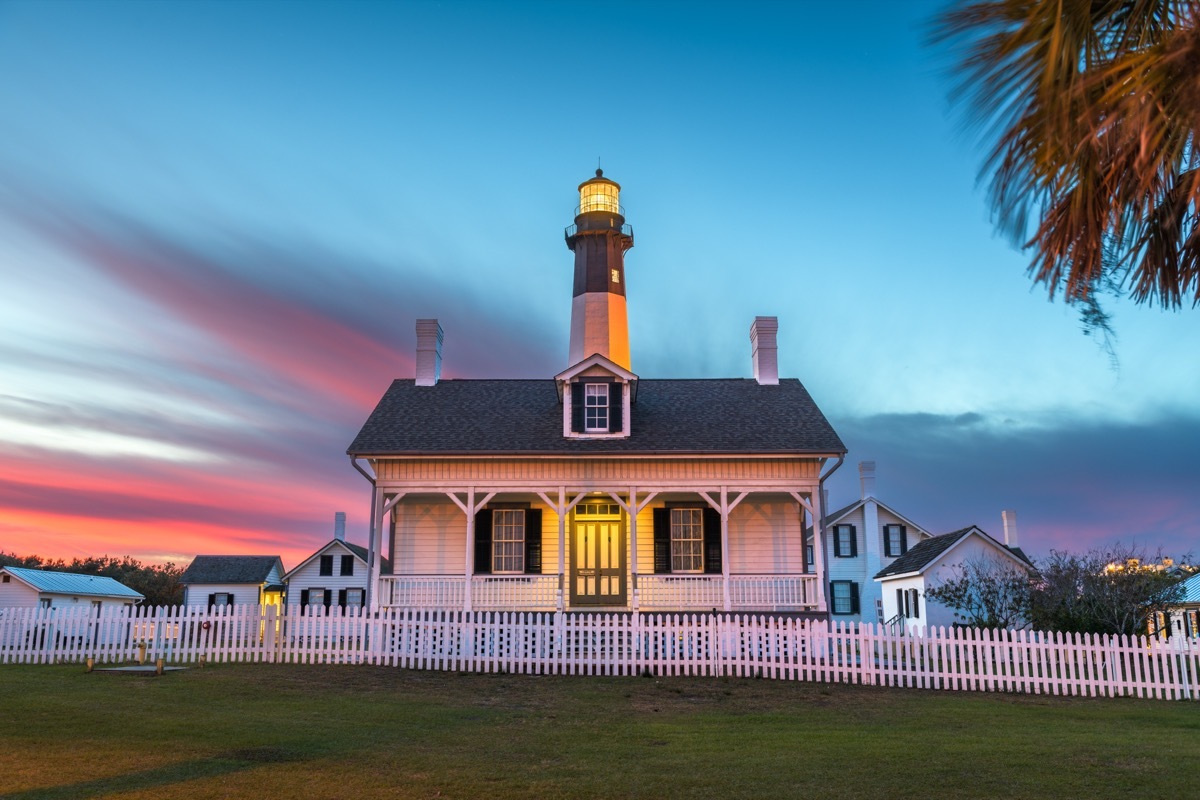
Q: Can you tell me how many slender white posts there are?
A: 6